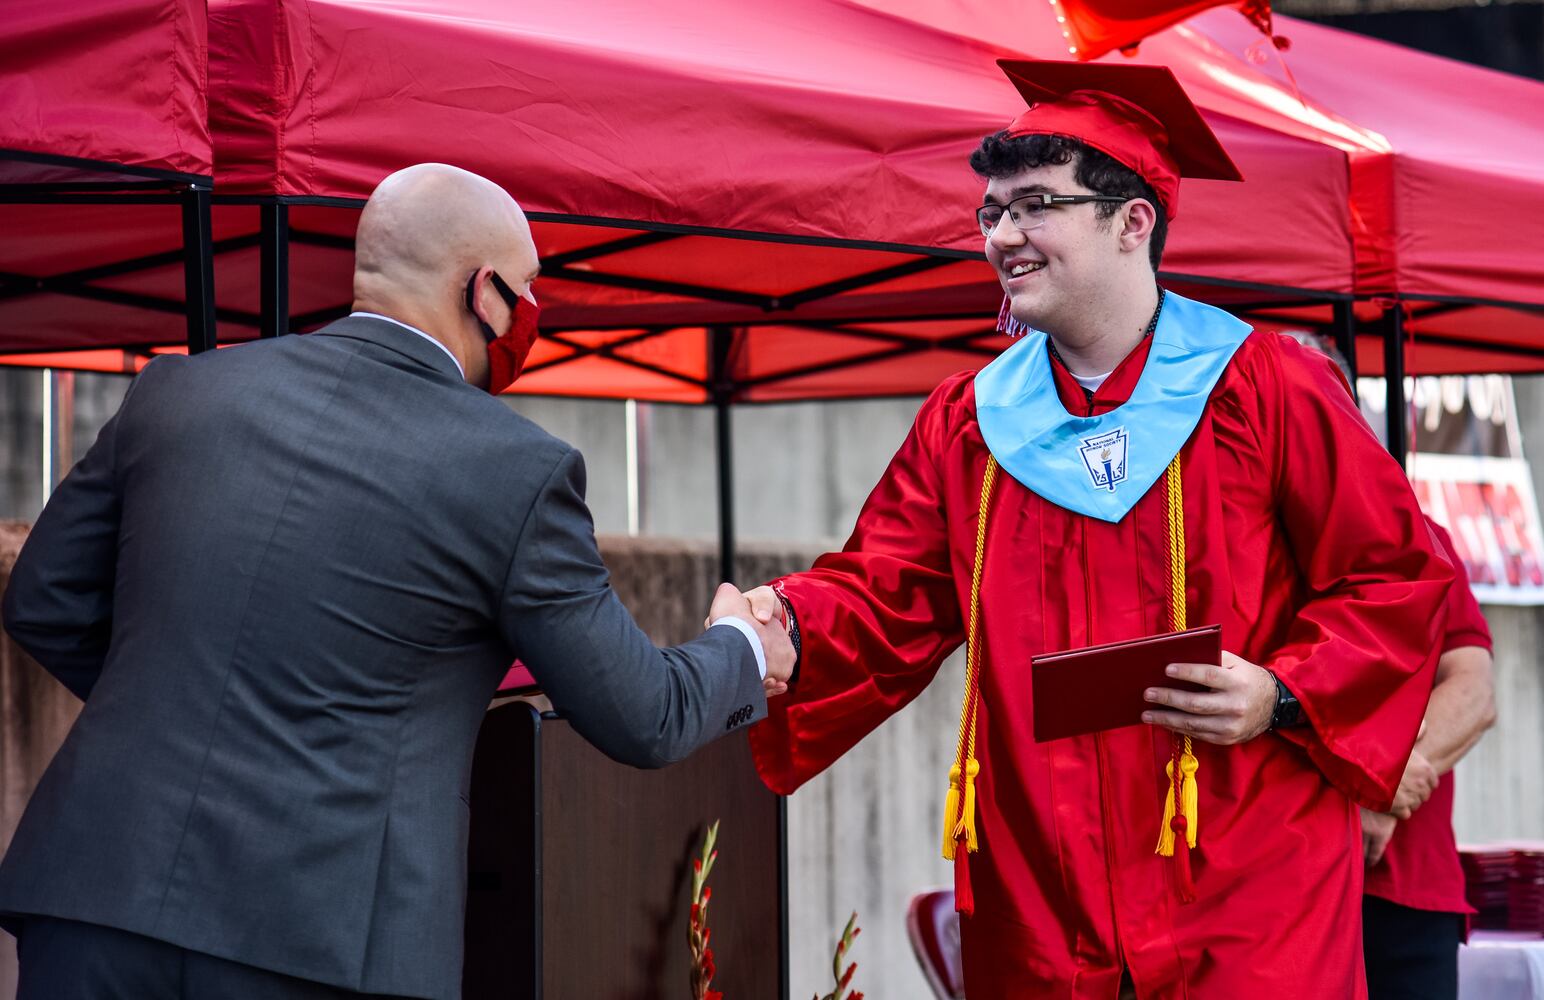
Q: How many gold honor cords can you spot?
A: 2